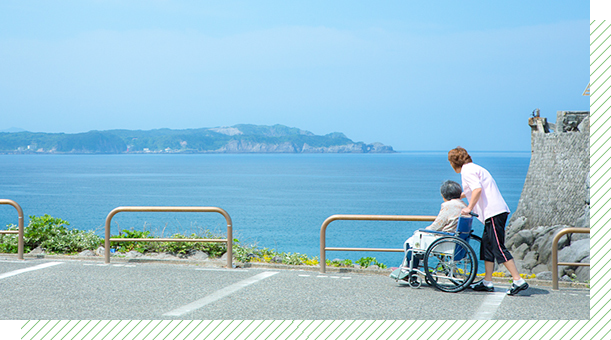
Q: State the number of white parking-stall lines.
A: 3